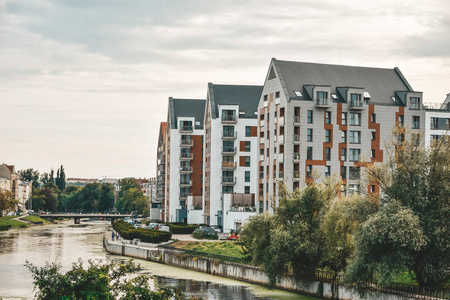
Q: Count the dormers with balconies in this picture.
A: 4